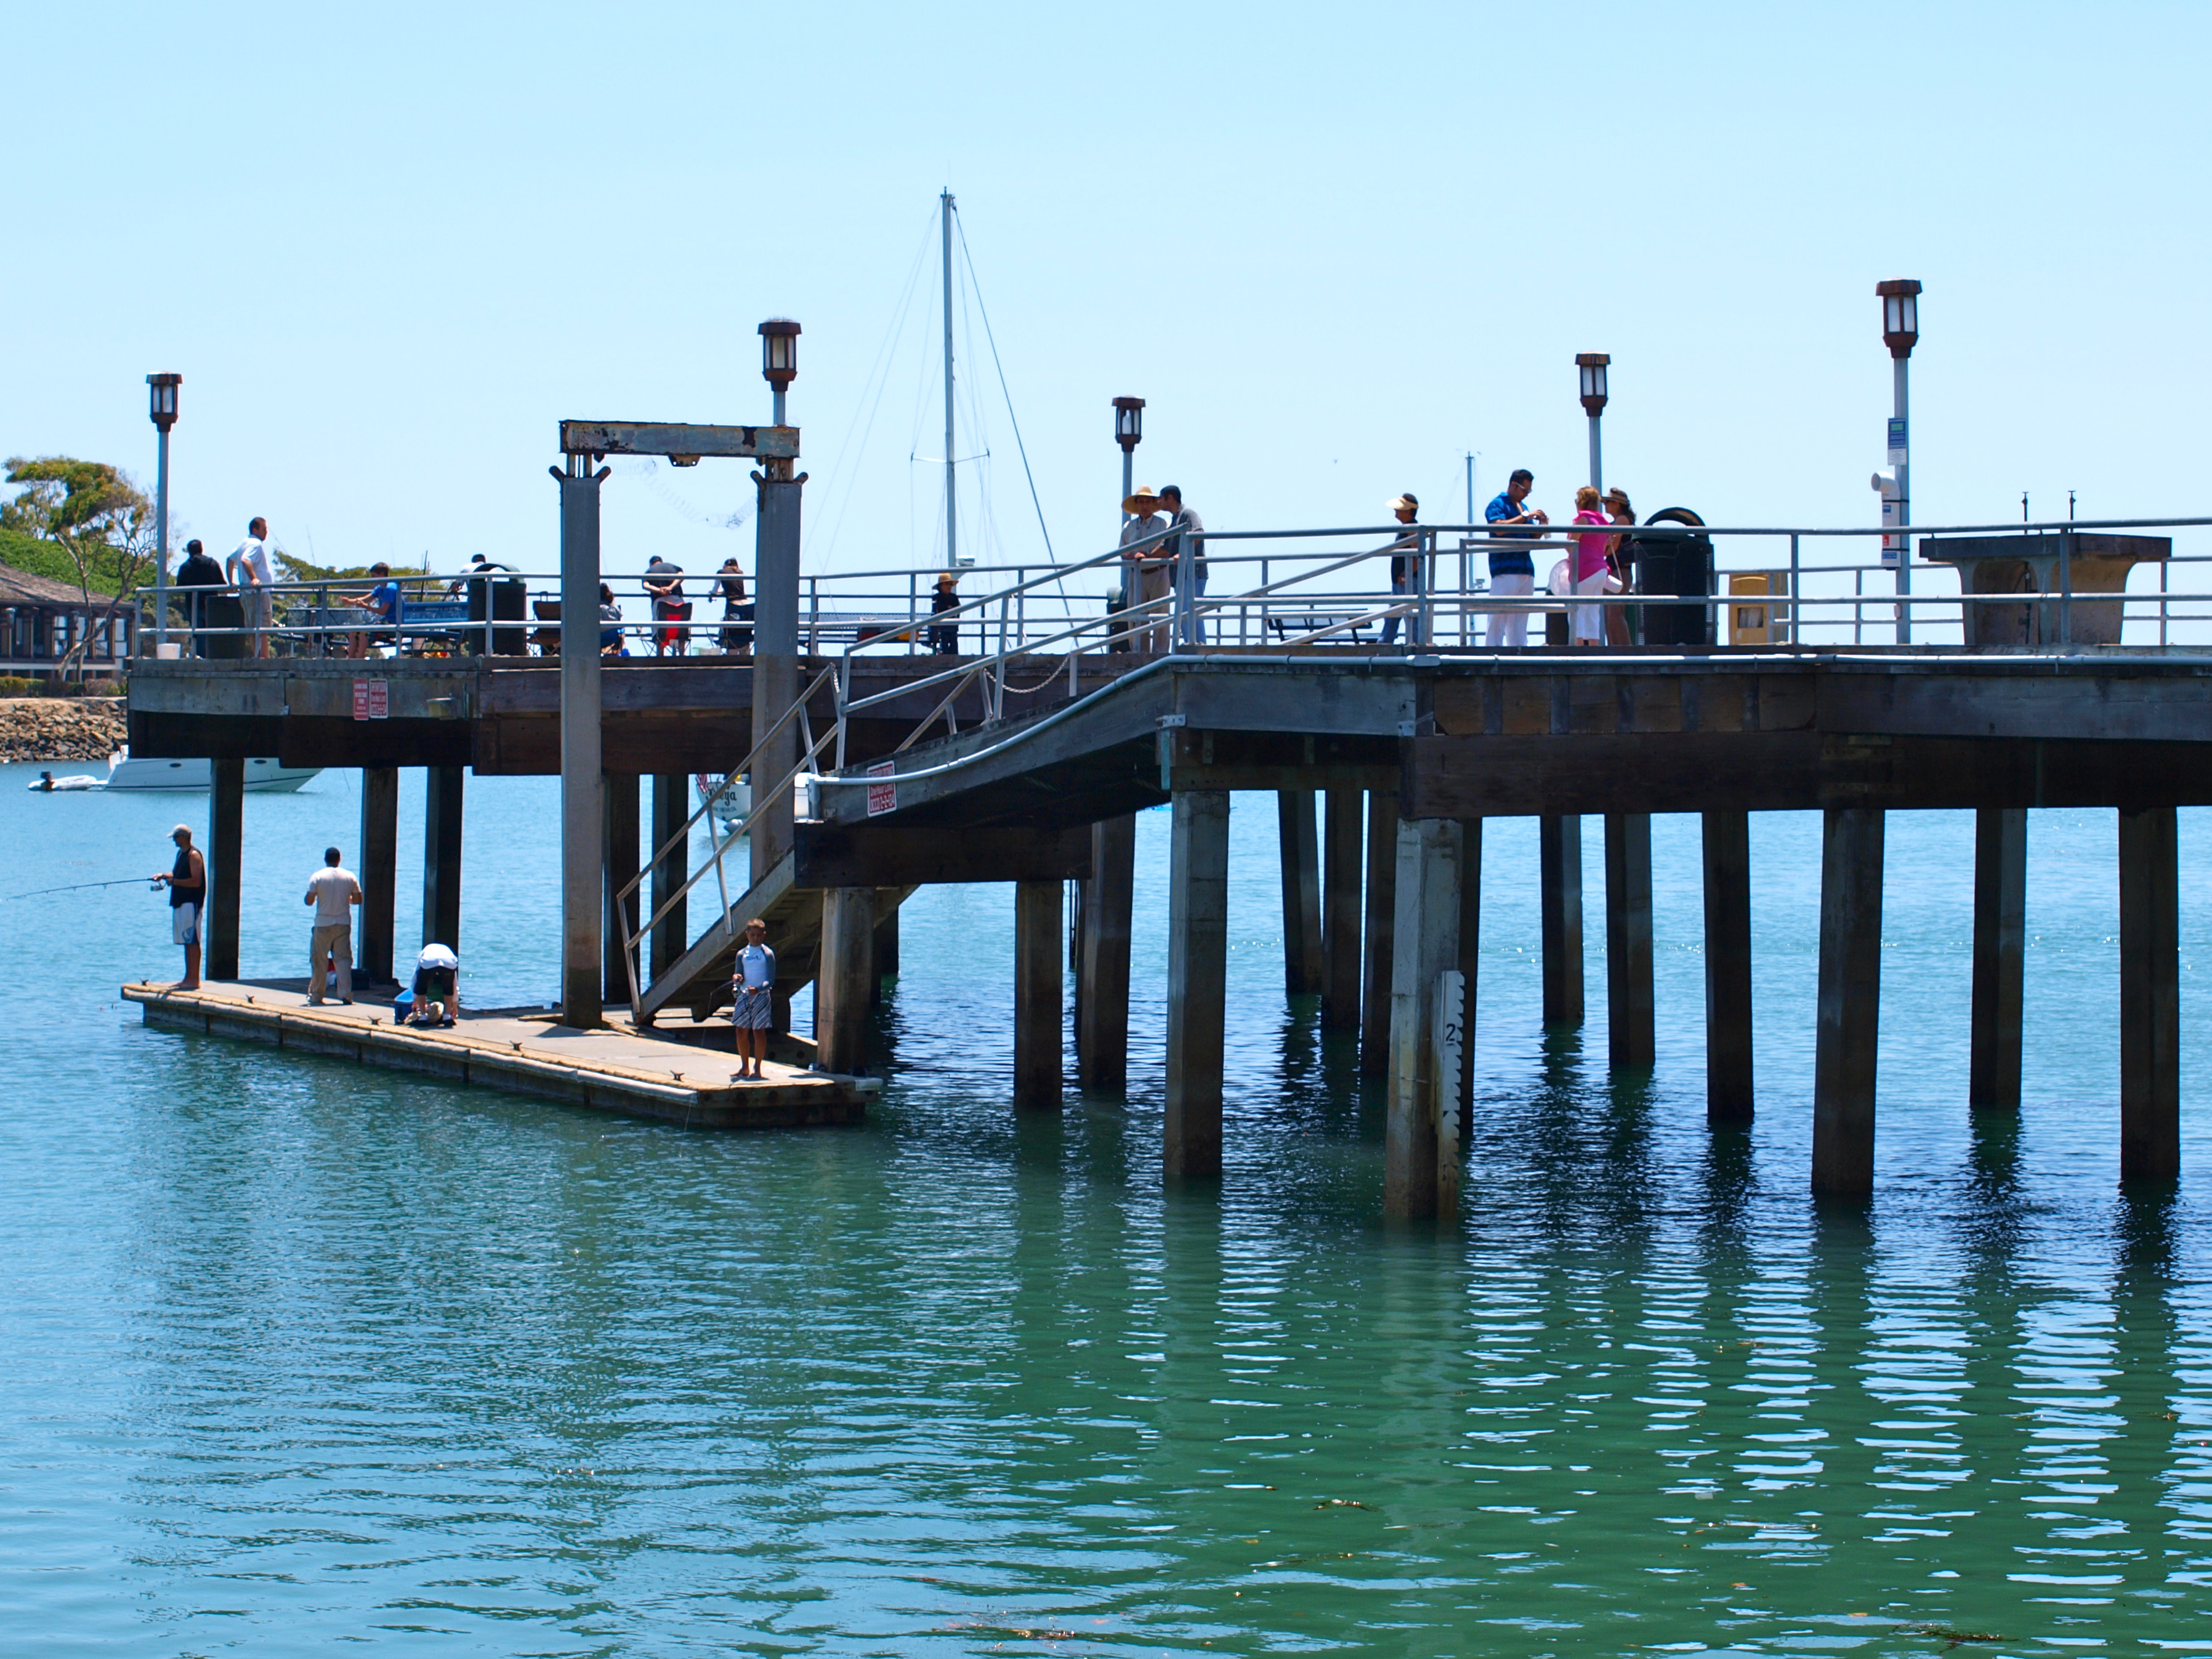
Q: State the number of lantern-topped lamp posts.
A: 5